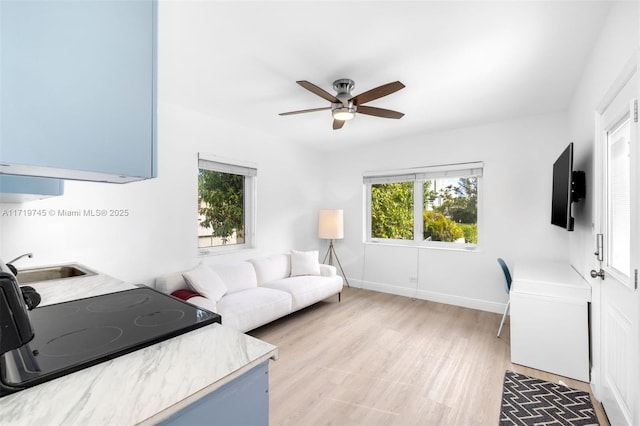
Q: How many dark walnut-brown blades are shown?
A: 5